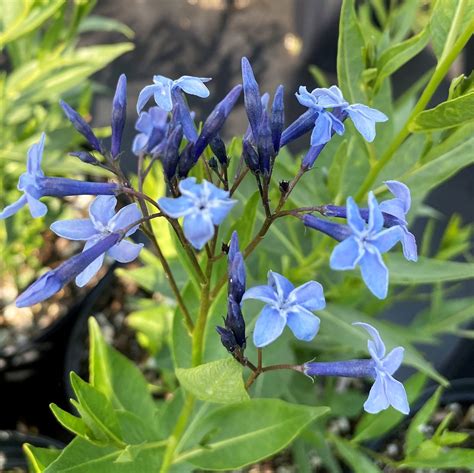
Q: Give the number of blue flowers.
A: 11